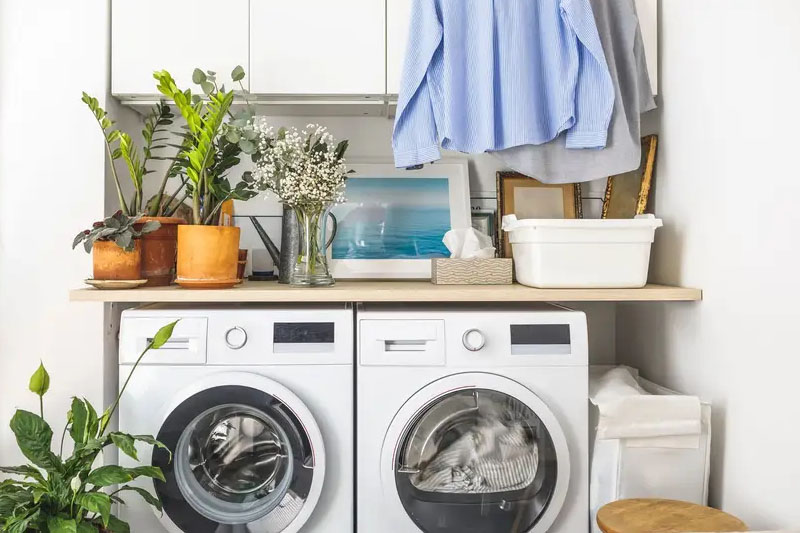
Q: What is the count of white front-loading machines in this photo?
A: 2